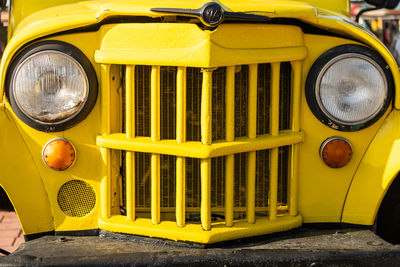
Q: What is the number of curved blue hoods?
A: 0